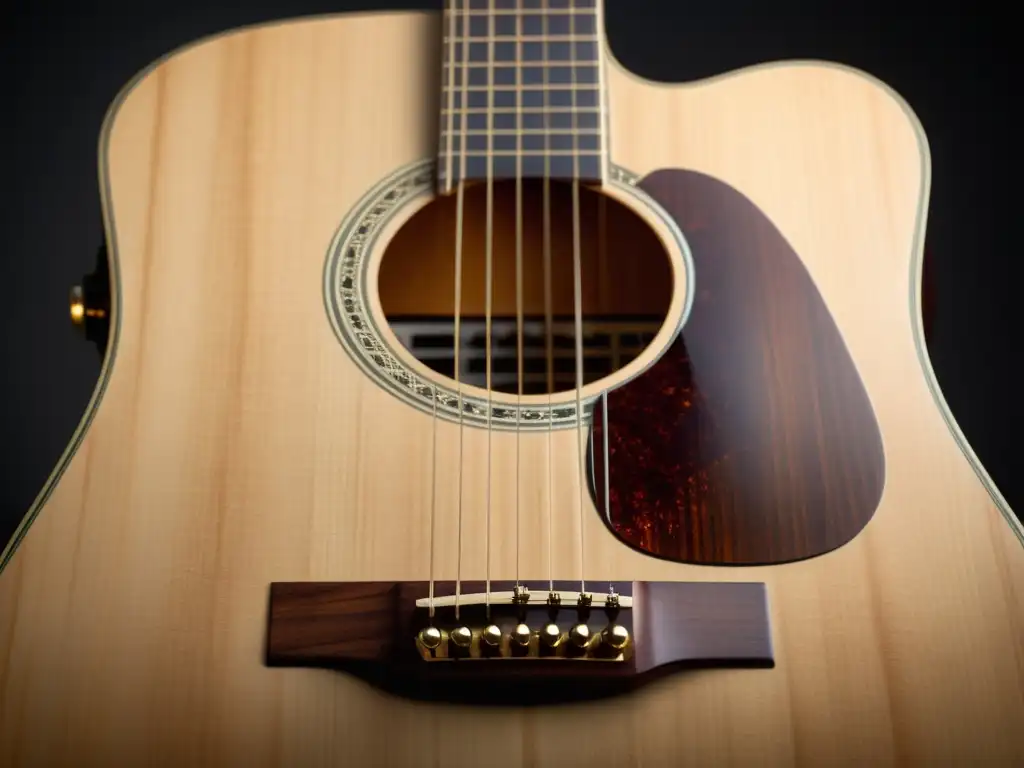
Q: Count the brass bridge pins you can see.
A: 7